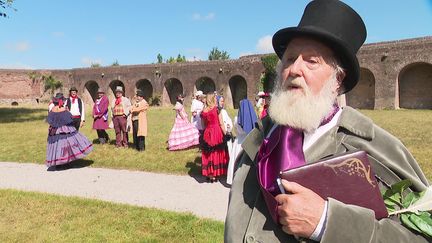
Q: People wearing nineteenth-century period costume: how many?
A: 12